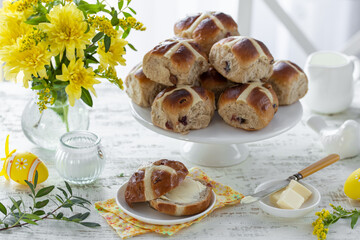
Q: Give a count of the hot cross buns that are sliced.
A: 1